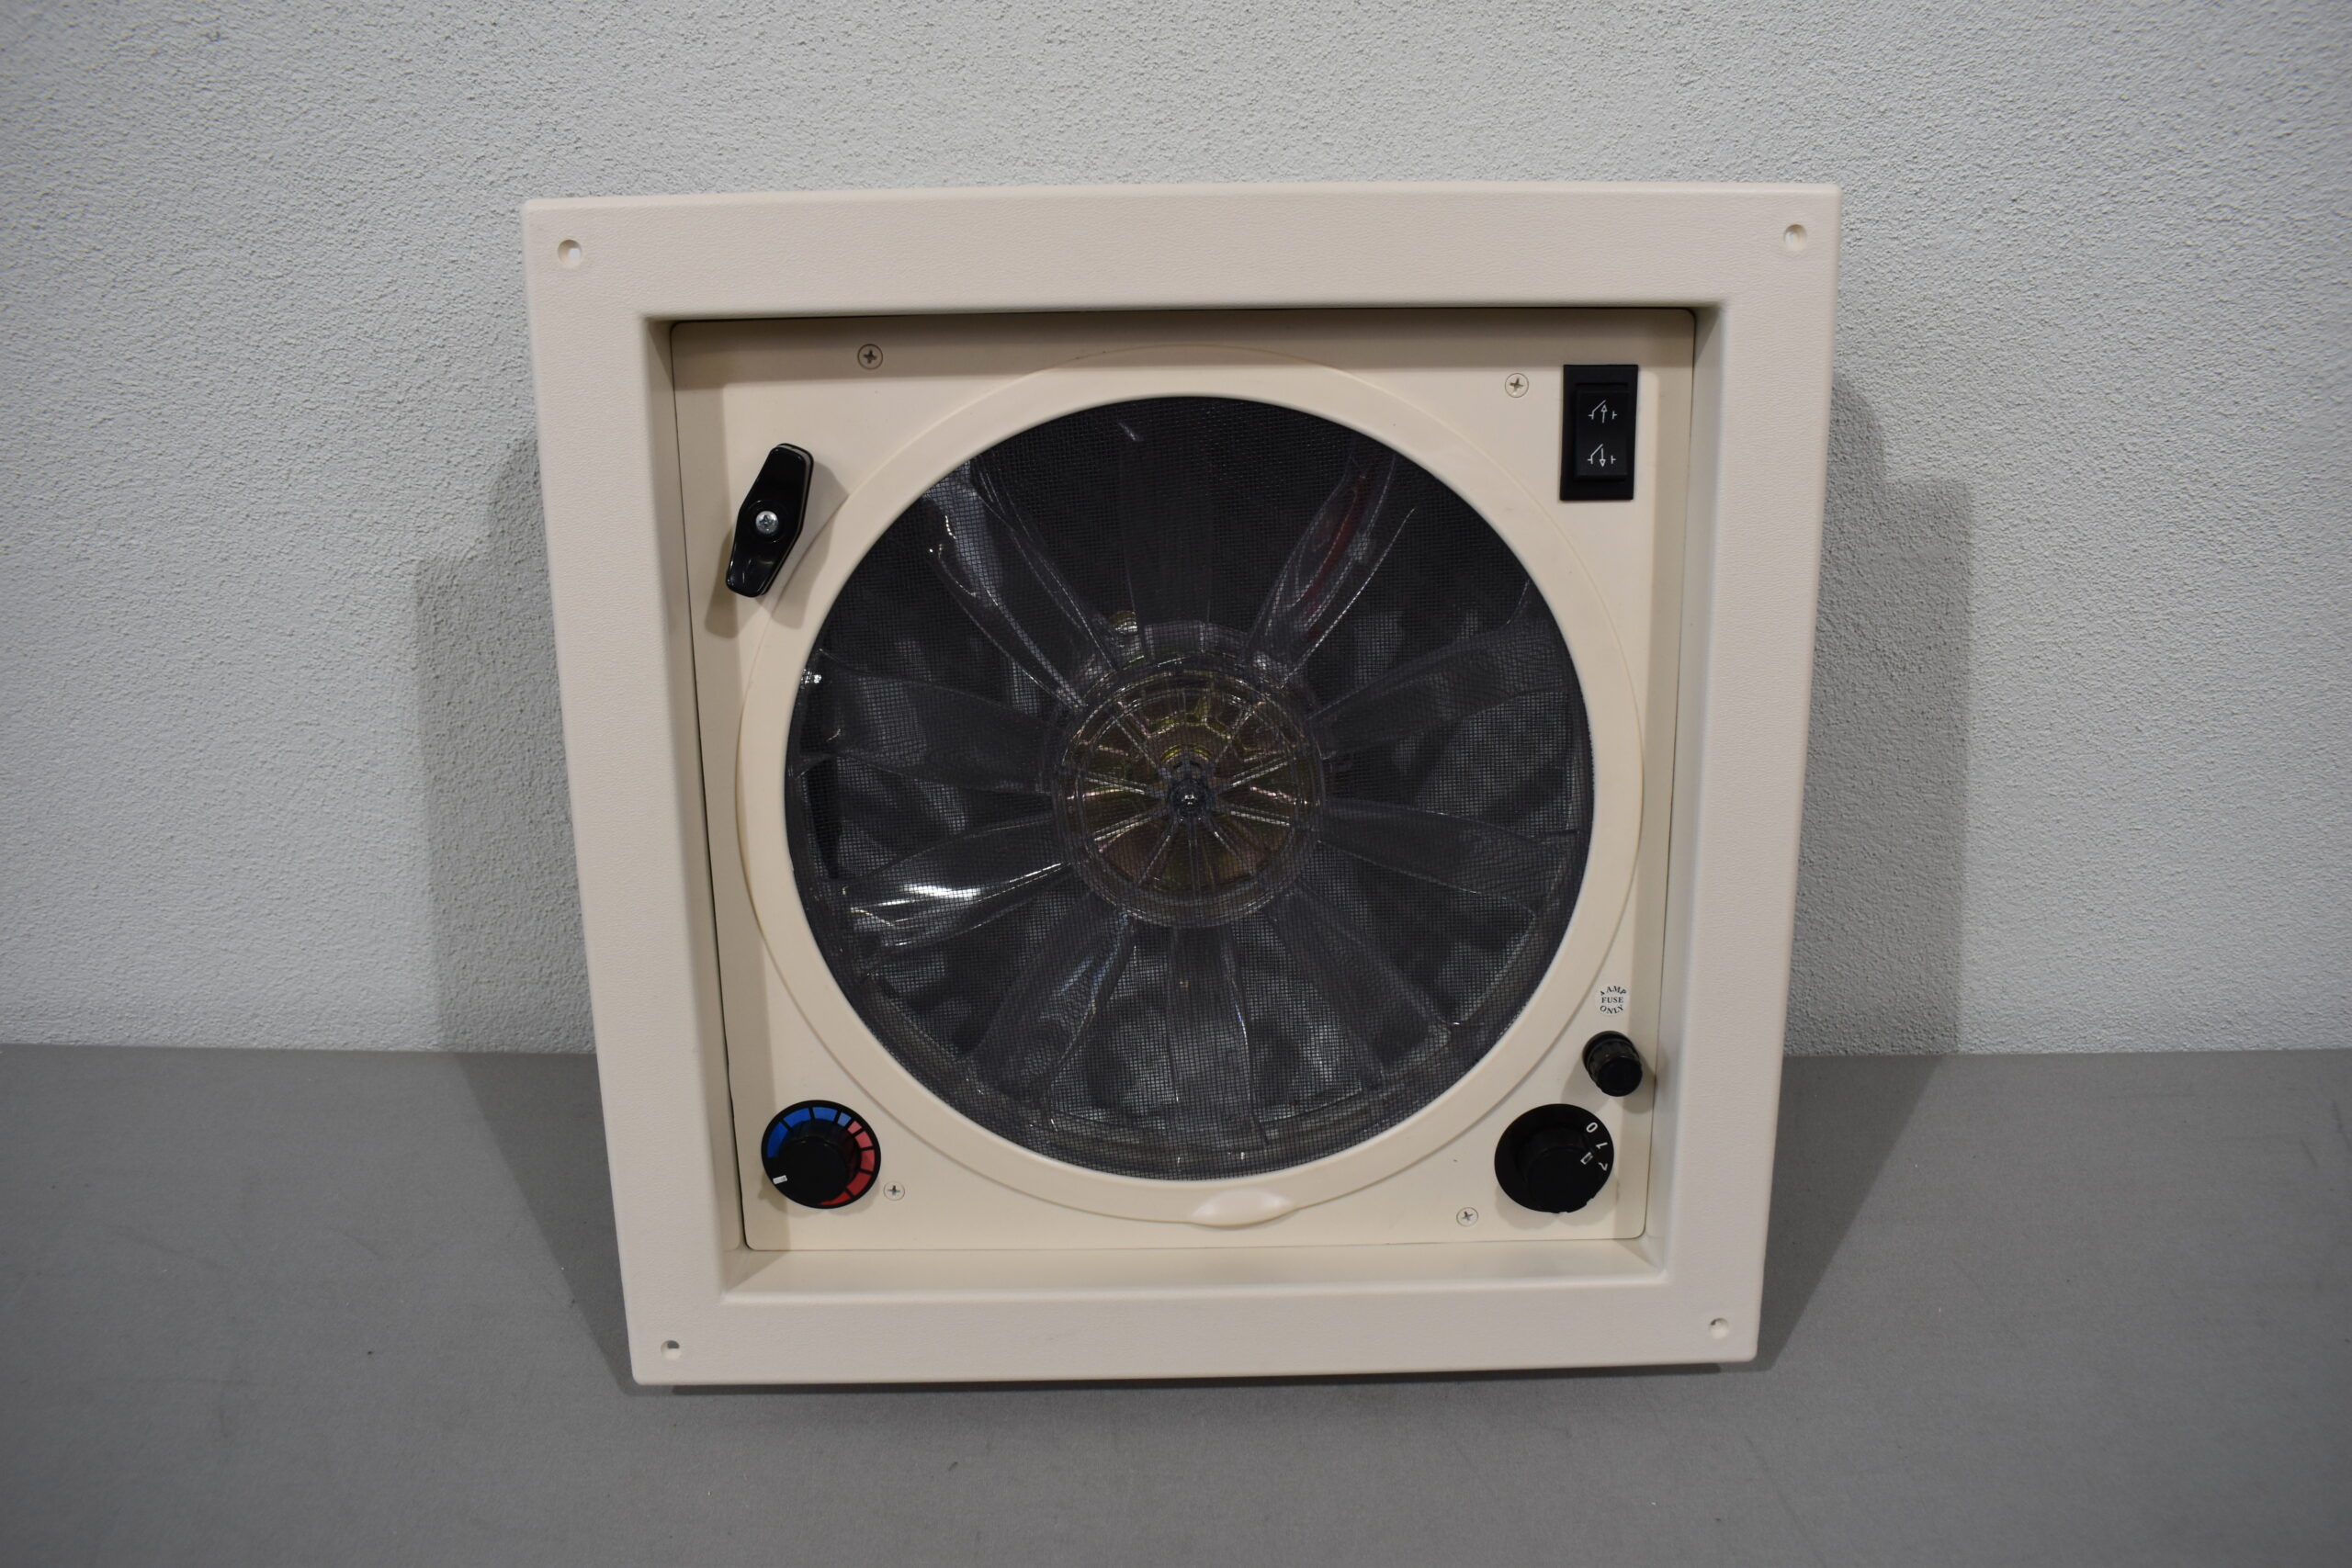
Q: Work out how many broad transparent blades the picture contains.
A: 10